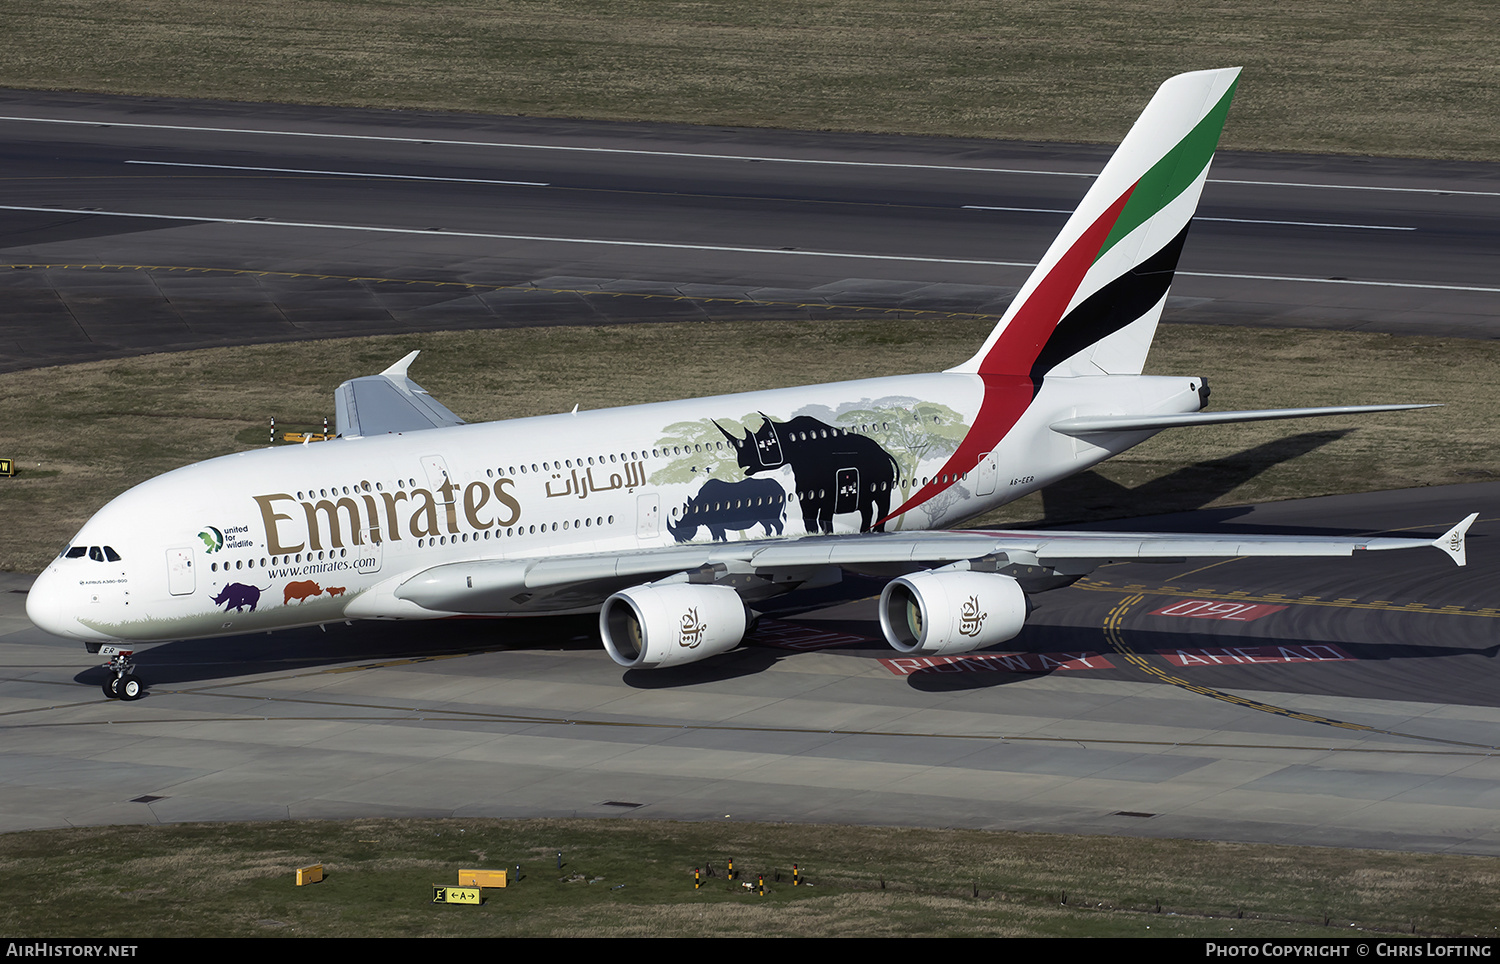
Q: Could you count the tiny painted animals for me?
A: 3